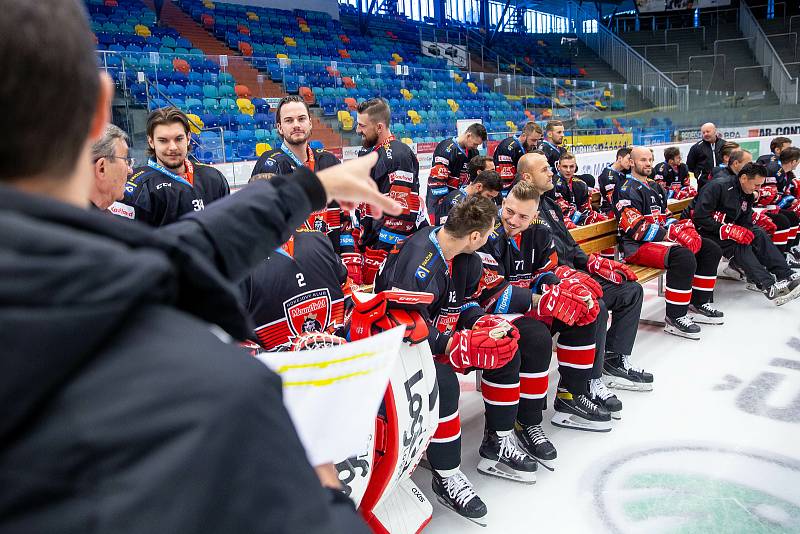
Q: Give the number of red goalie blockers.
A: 1